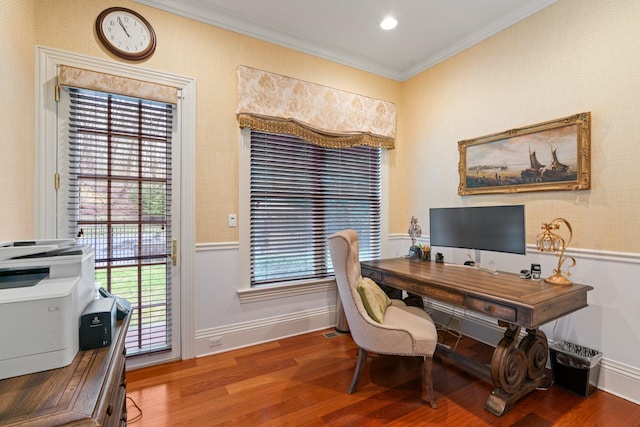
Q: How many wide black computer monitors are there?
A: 1